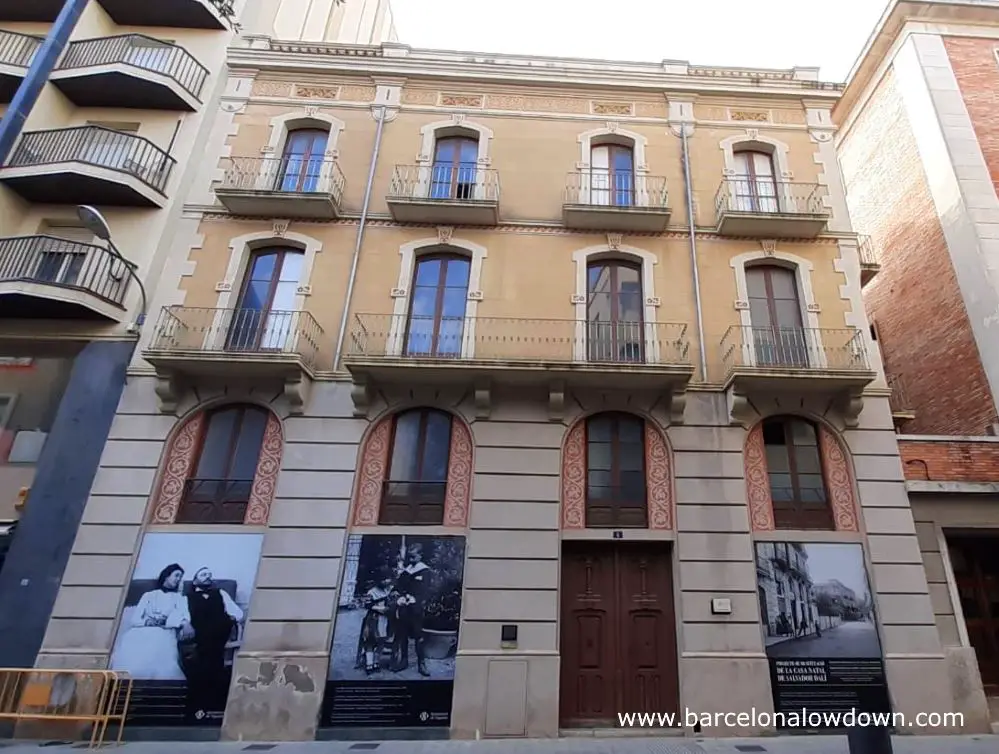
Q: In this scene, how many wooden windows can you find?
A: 12